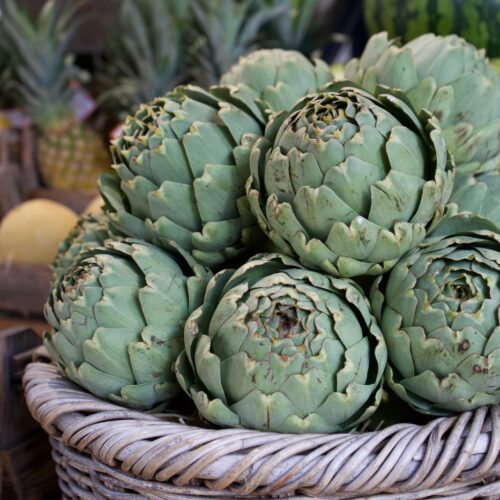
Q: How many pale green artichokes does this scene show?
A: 9